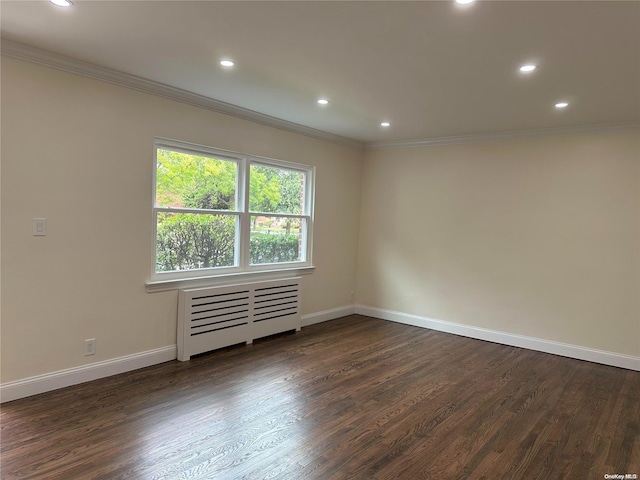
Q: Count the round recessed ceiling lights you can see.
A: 7